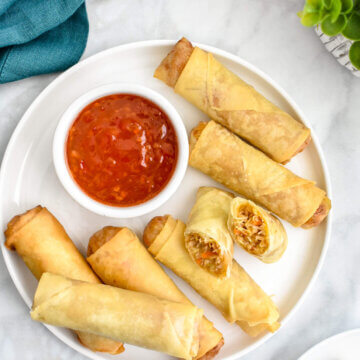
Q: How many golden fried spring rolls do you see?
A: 7